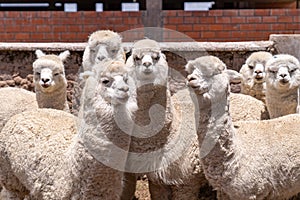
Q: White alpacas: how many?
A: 7